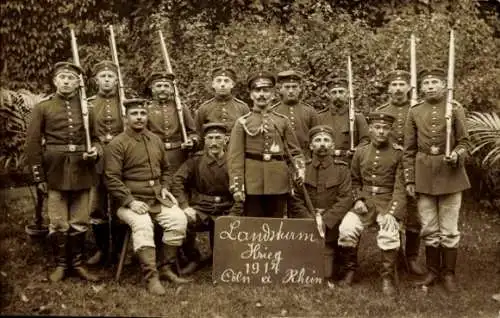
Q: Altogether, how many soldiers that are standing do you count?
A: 9